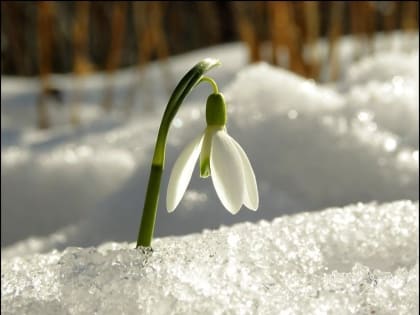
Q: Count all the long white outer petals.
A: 3